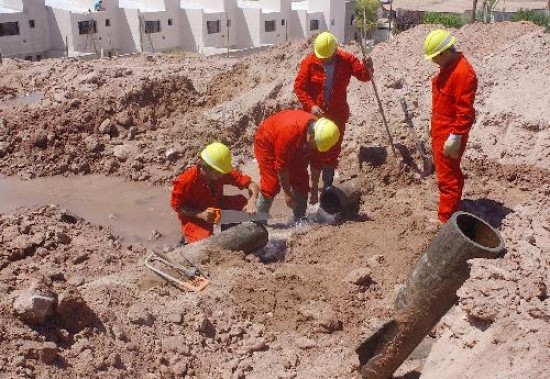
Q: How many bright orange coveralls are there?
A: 4